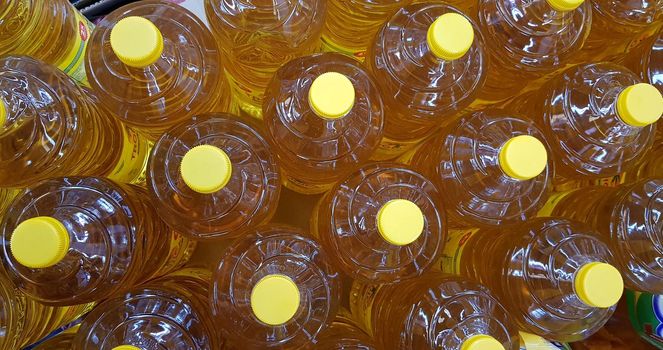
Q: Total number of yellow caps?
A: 14